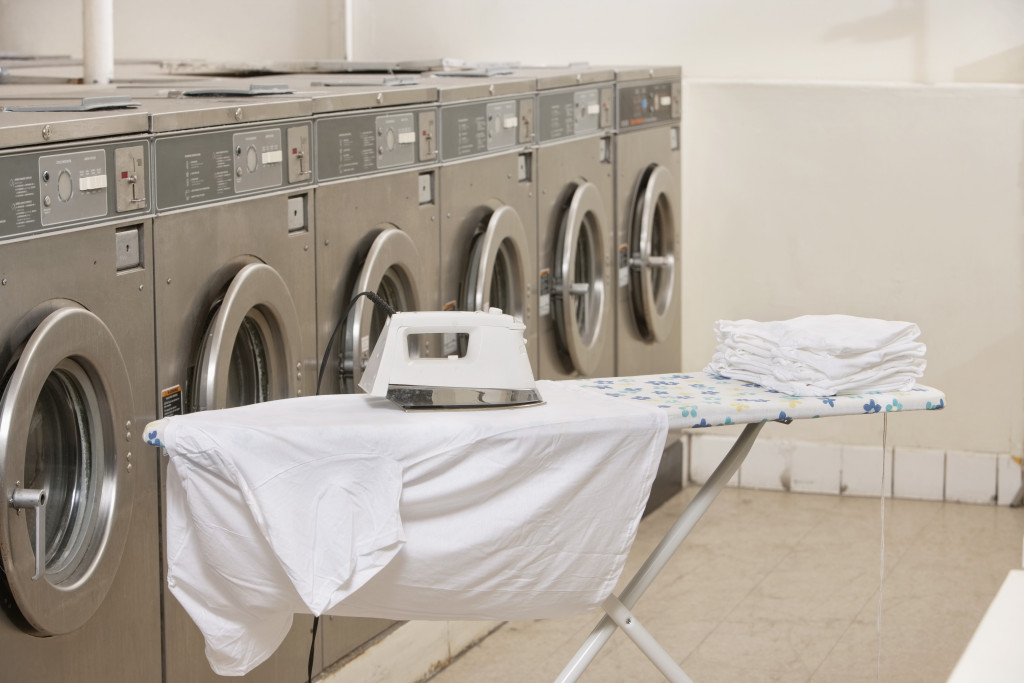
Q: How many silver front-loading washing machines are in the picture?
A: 6